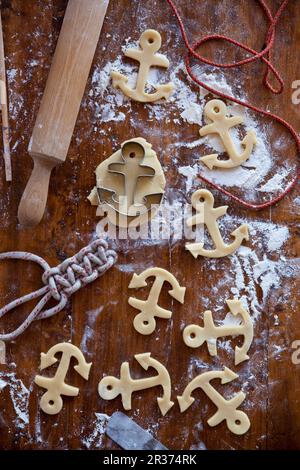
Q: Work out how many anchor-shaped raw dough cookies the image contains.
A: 8